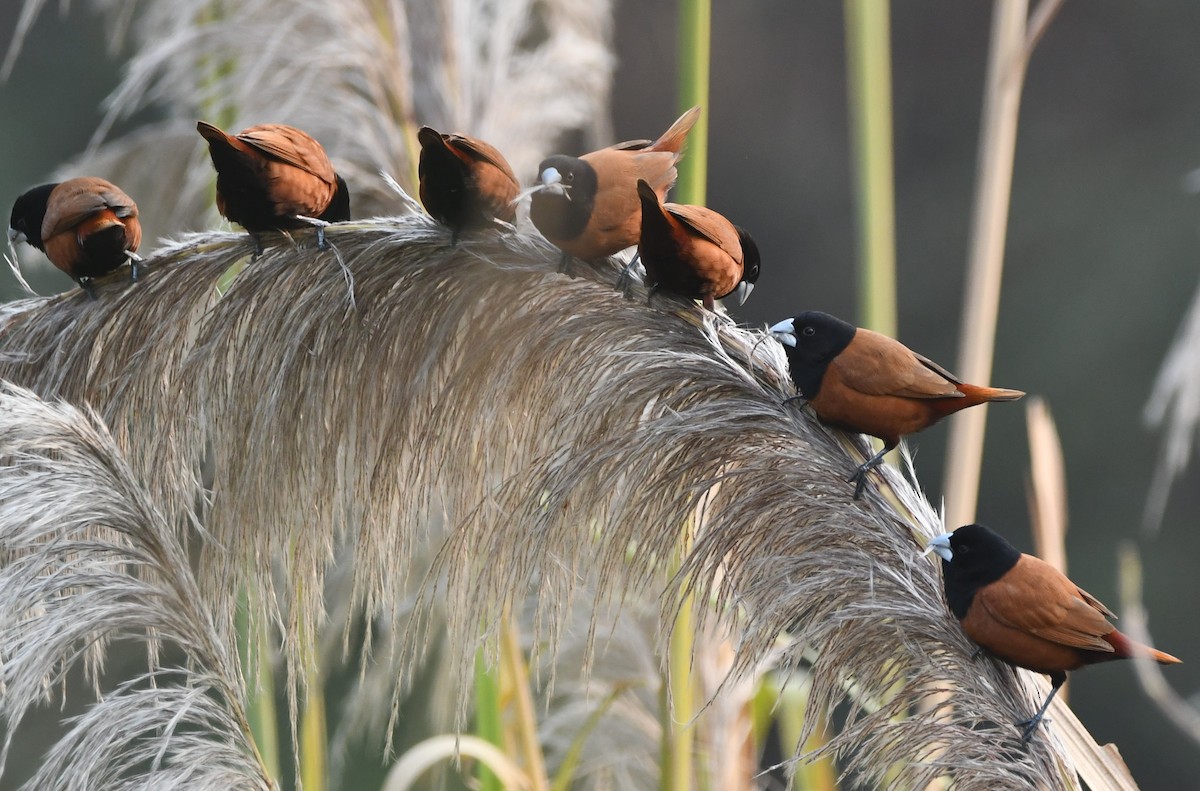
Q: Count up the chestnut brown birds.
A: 7